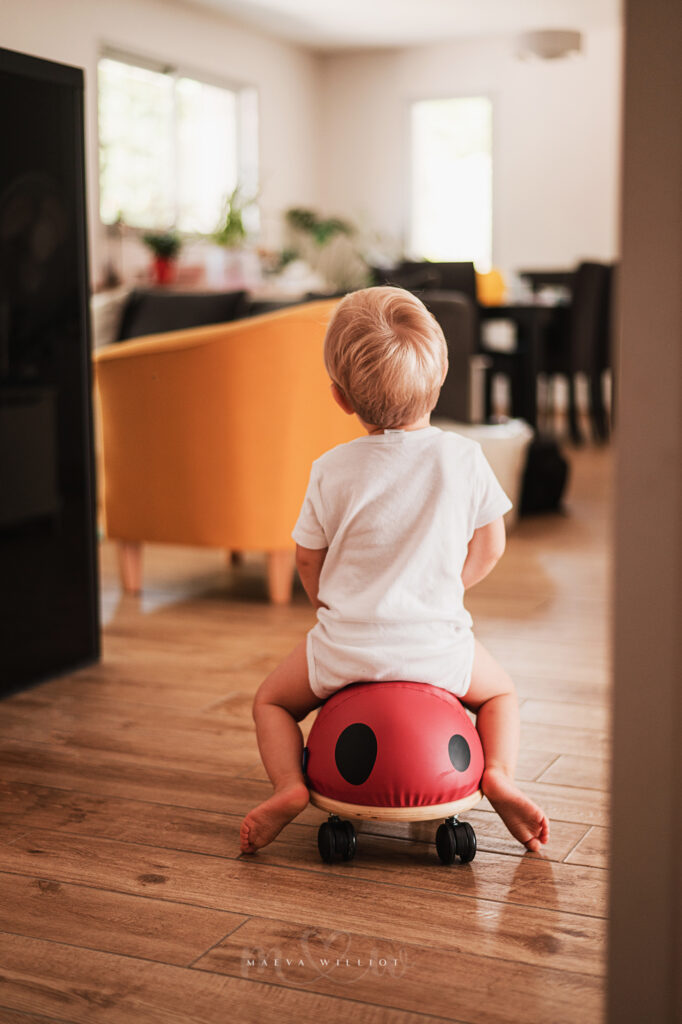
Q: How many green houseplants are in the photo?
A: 3